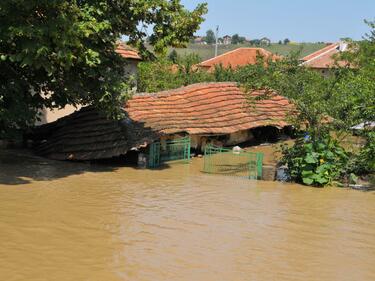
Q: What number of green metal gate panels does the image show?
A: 2